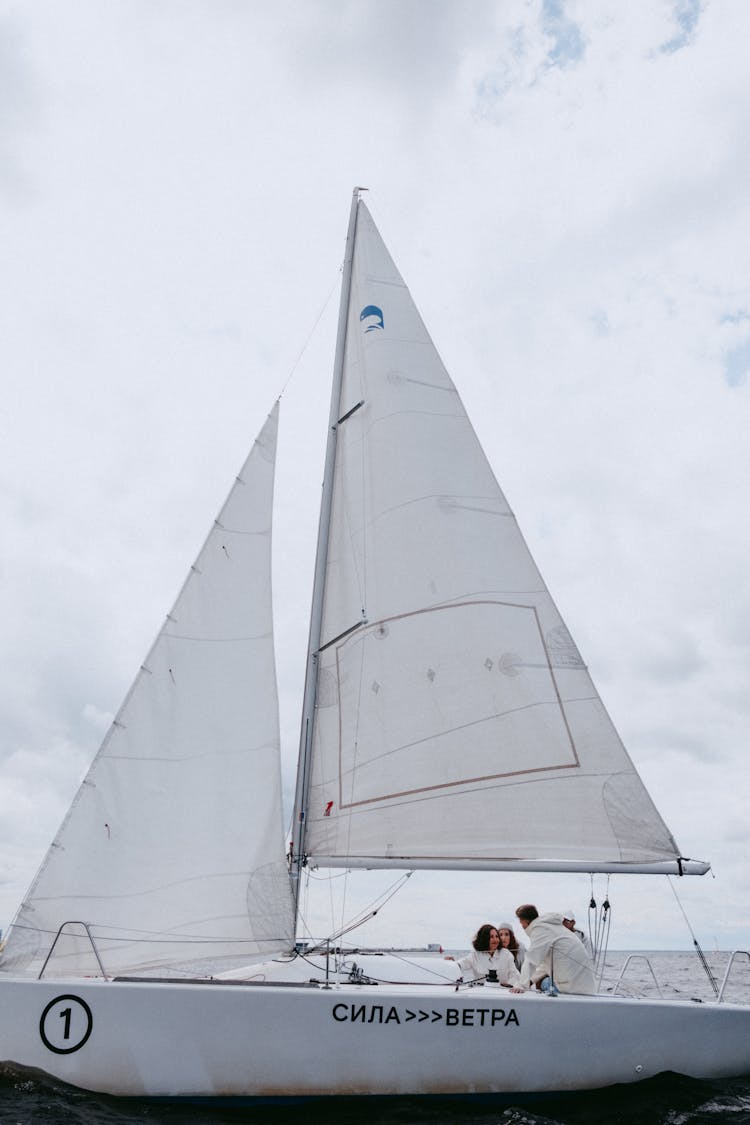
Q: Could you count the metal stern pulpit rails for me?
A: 2